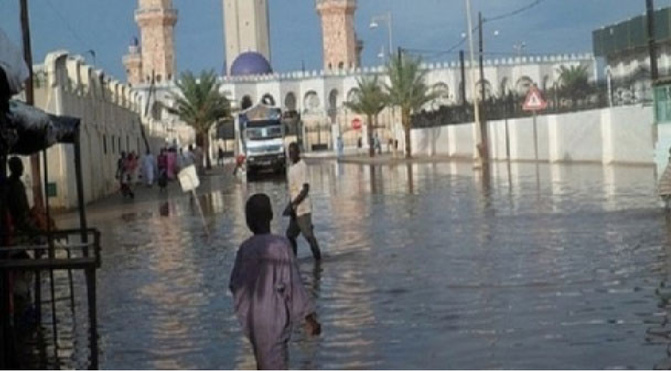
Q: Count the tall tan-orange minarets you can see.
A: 2